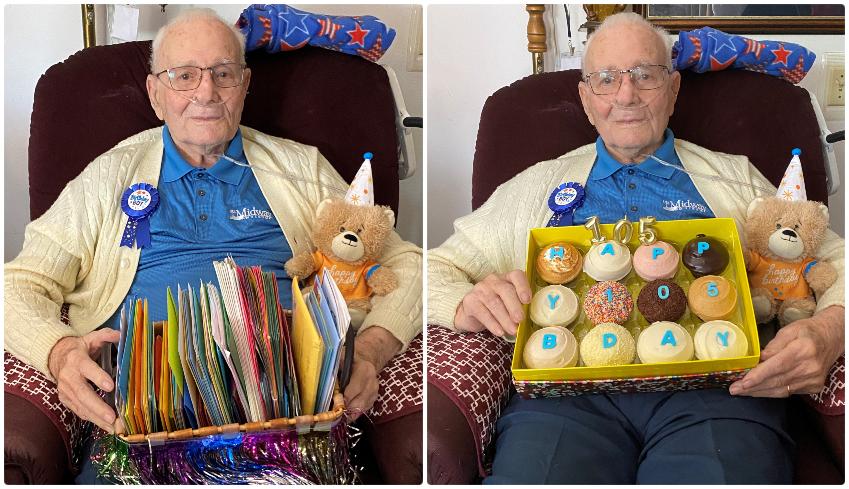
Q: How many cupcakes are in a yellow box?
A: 12